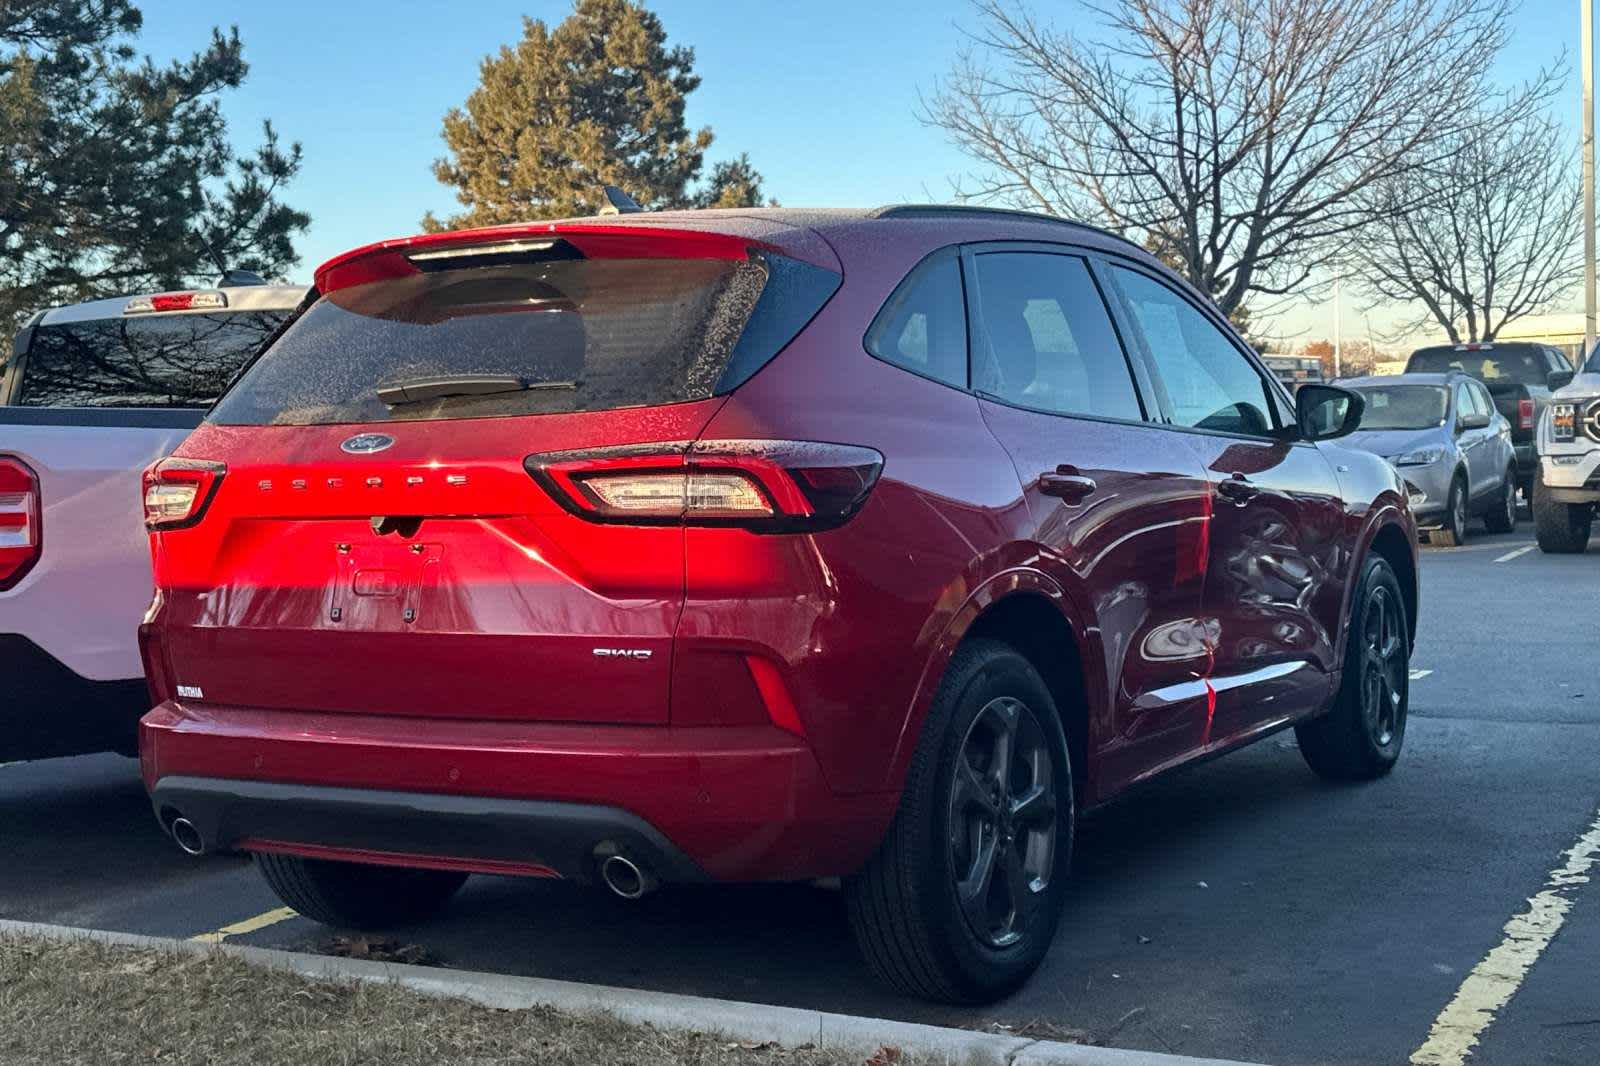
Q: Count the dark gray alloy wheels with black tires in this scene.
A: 2